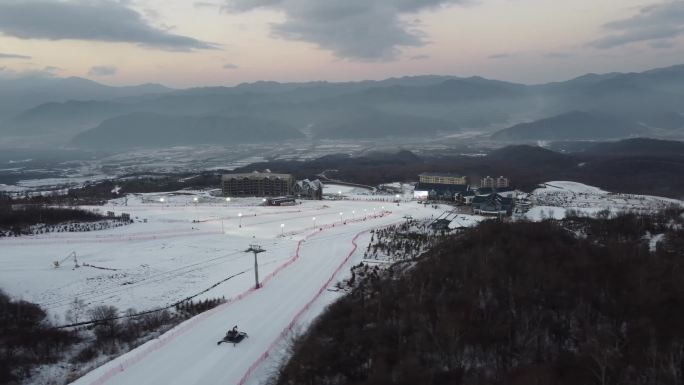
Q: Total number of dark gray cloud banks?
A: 3